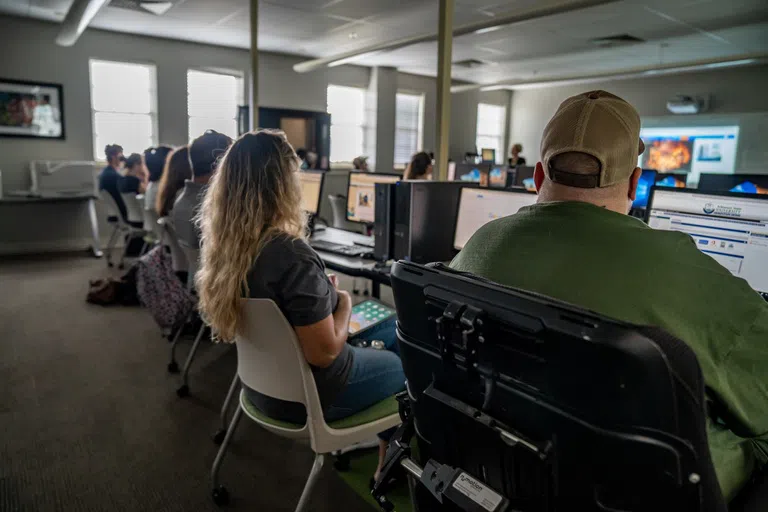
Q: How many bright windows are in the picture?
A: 5